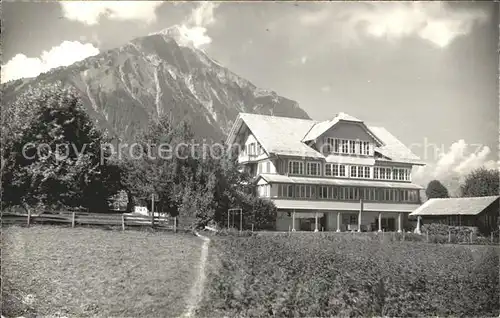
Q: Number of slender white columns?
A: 7